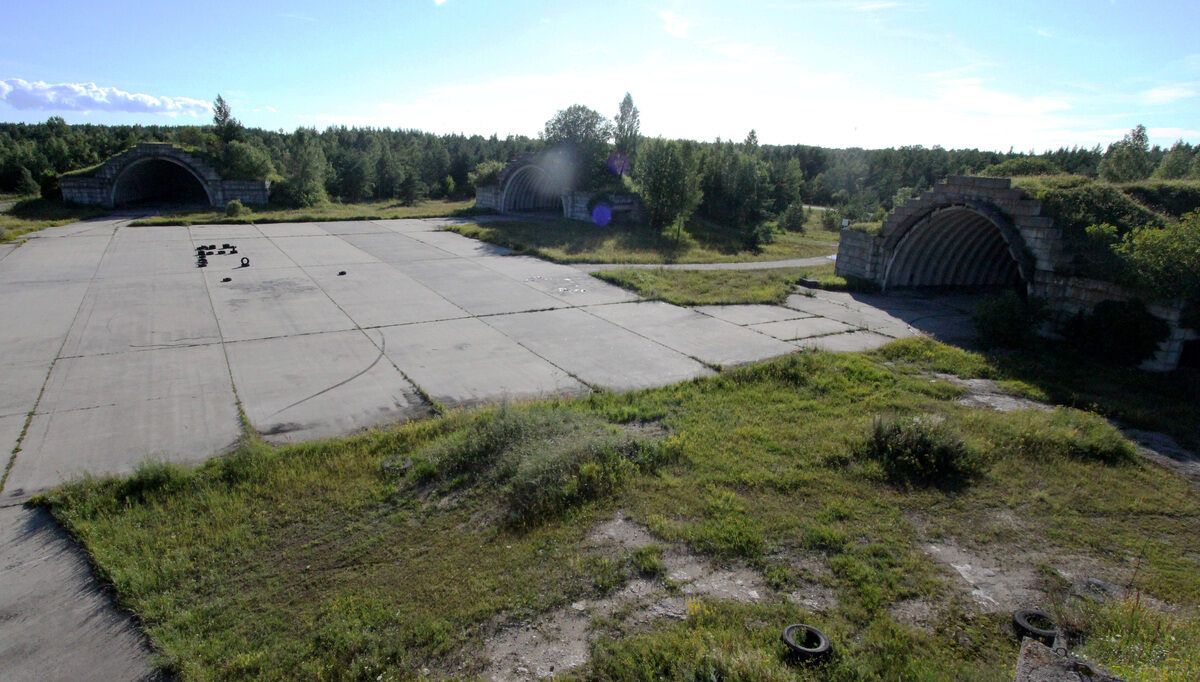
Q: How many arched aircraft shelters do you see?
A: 3